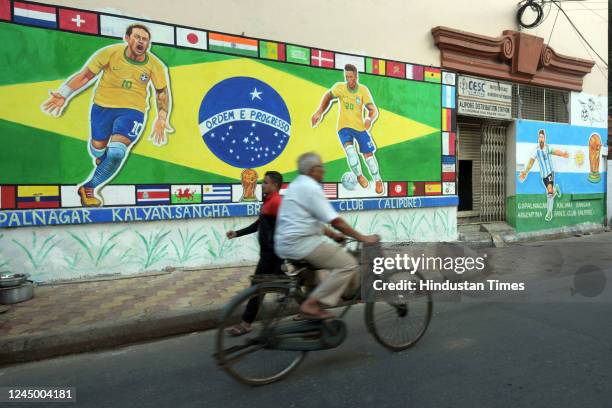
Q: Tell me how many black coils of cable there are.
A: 1